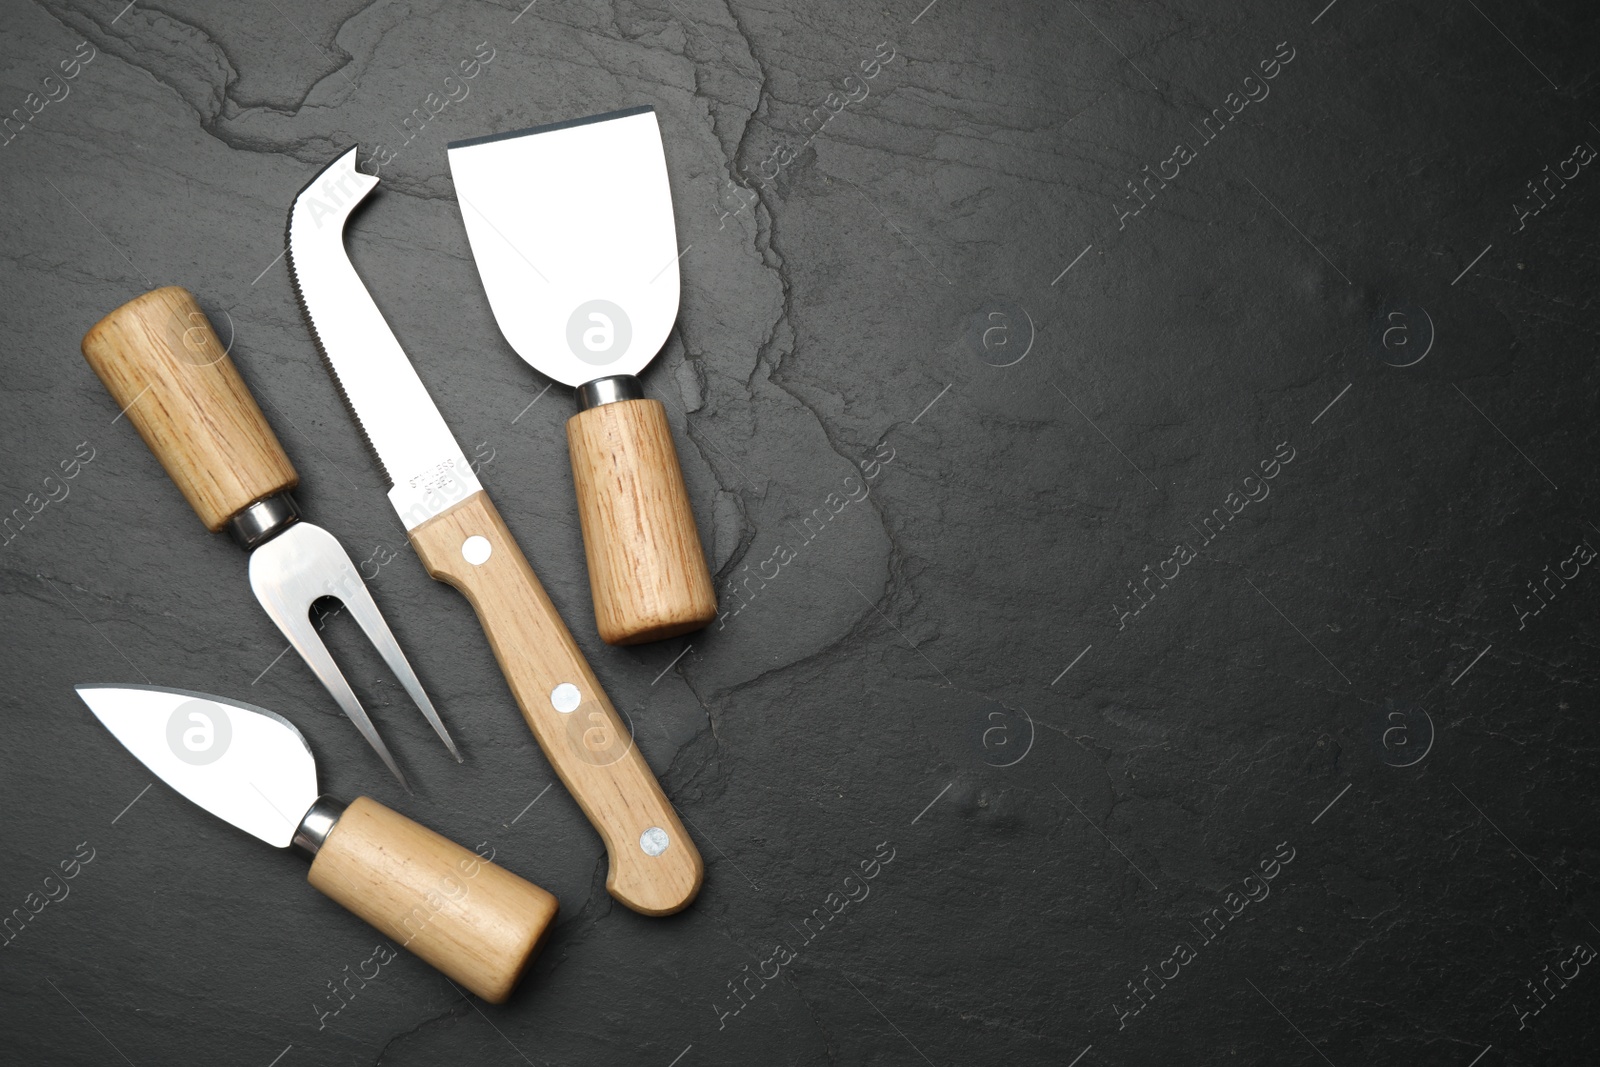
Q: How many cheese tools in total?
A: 4